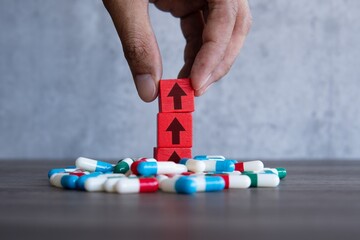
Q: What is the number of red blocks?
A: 3